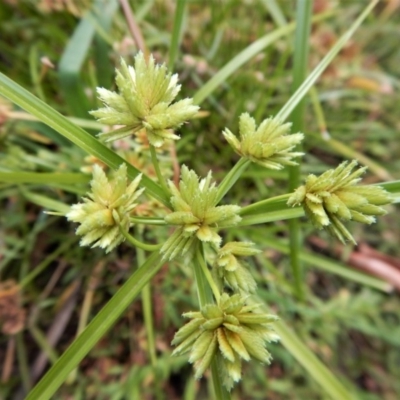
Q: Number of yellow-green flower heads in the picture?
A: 7